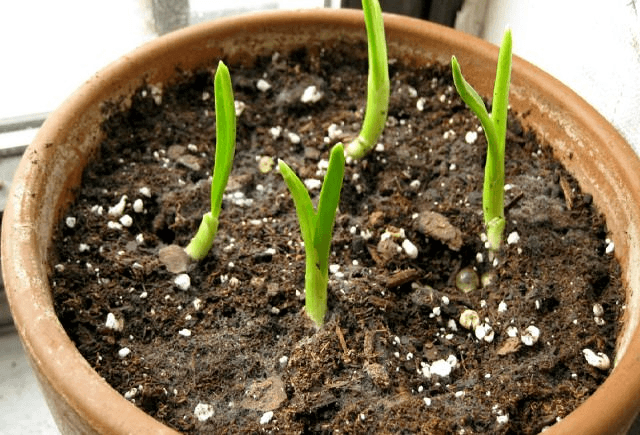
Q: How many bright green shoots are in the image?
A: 4